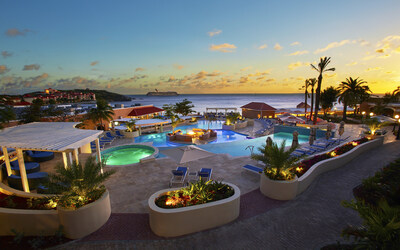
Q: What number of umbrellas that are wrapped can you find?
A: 5